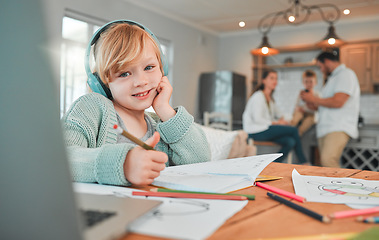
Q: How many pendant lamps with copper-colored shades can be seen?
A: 2